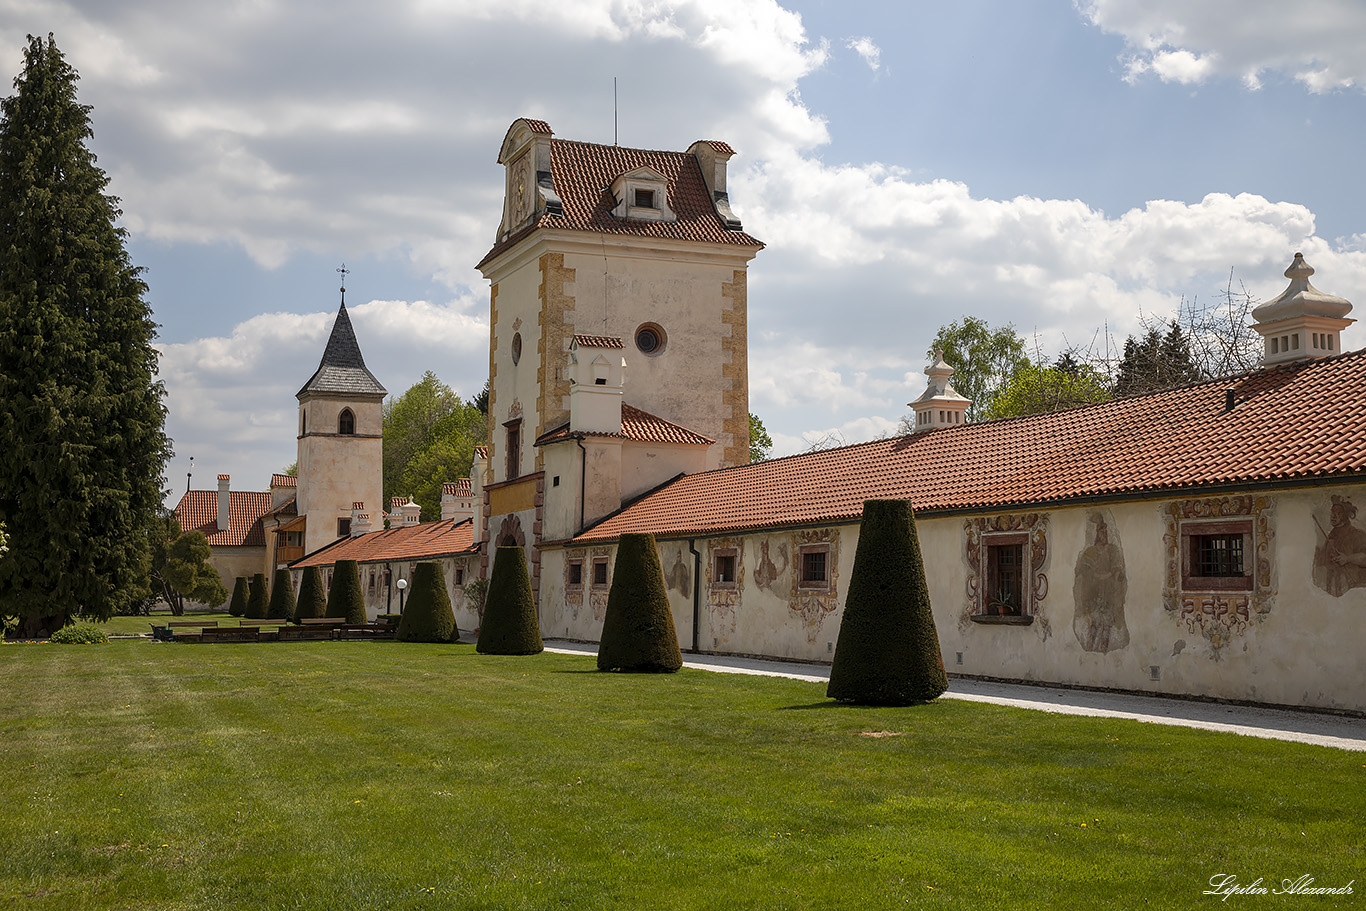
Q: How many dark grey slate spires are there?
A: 1